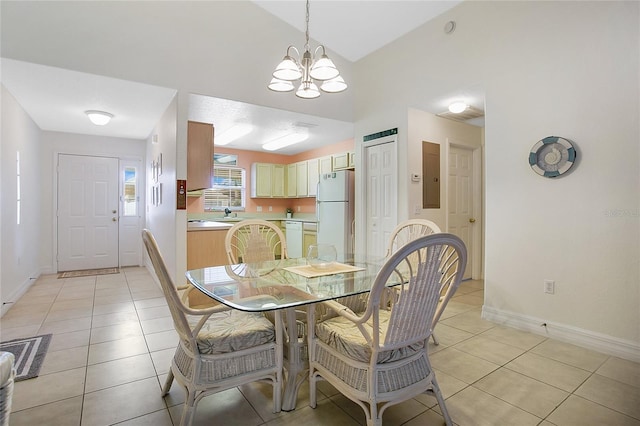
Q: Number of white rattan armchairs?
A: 4